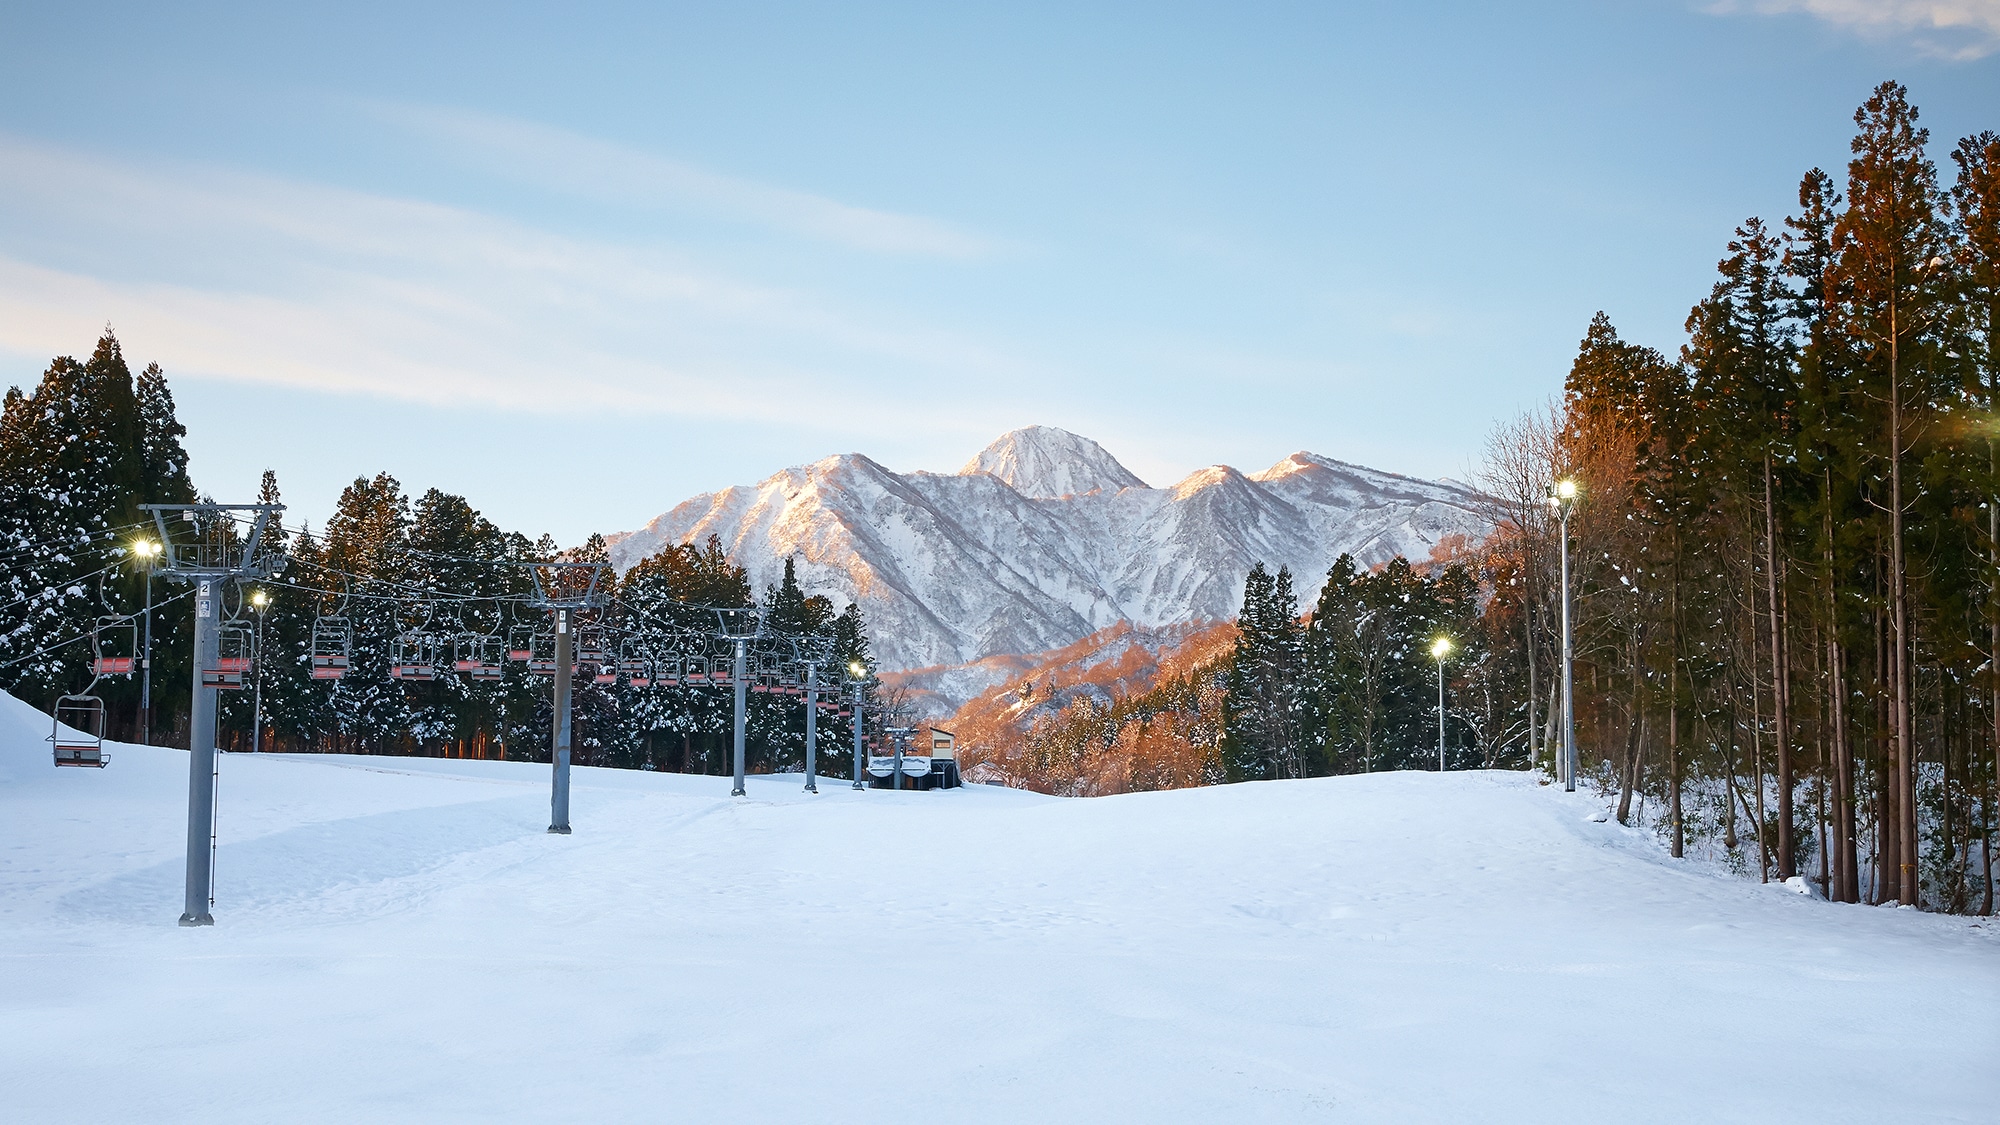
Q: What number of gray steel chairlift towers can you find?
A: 6